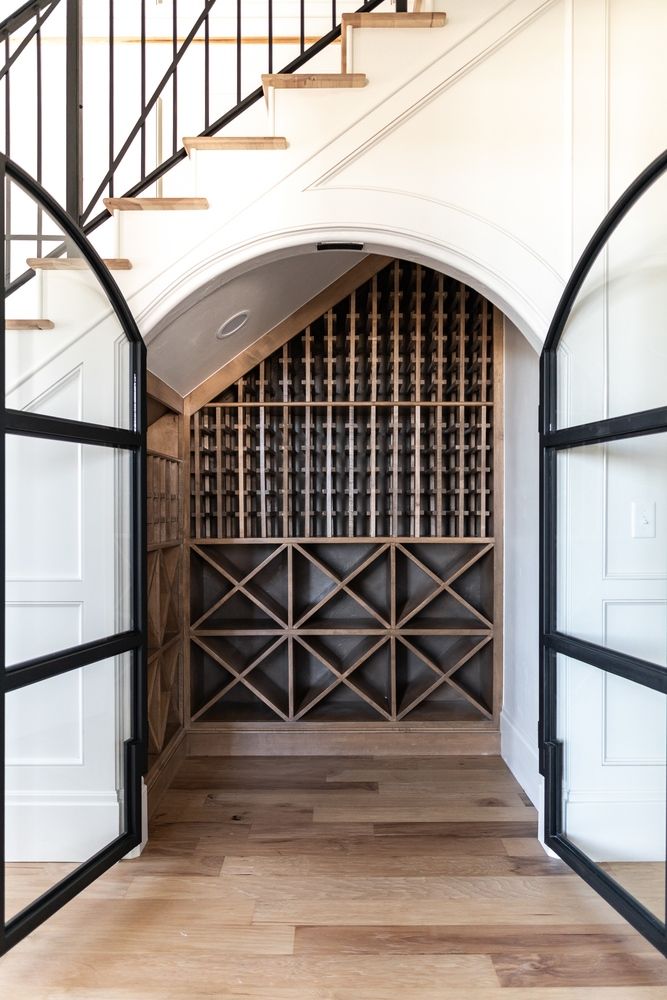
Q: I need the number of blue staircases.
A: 0